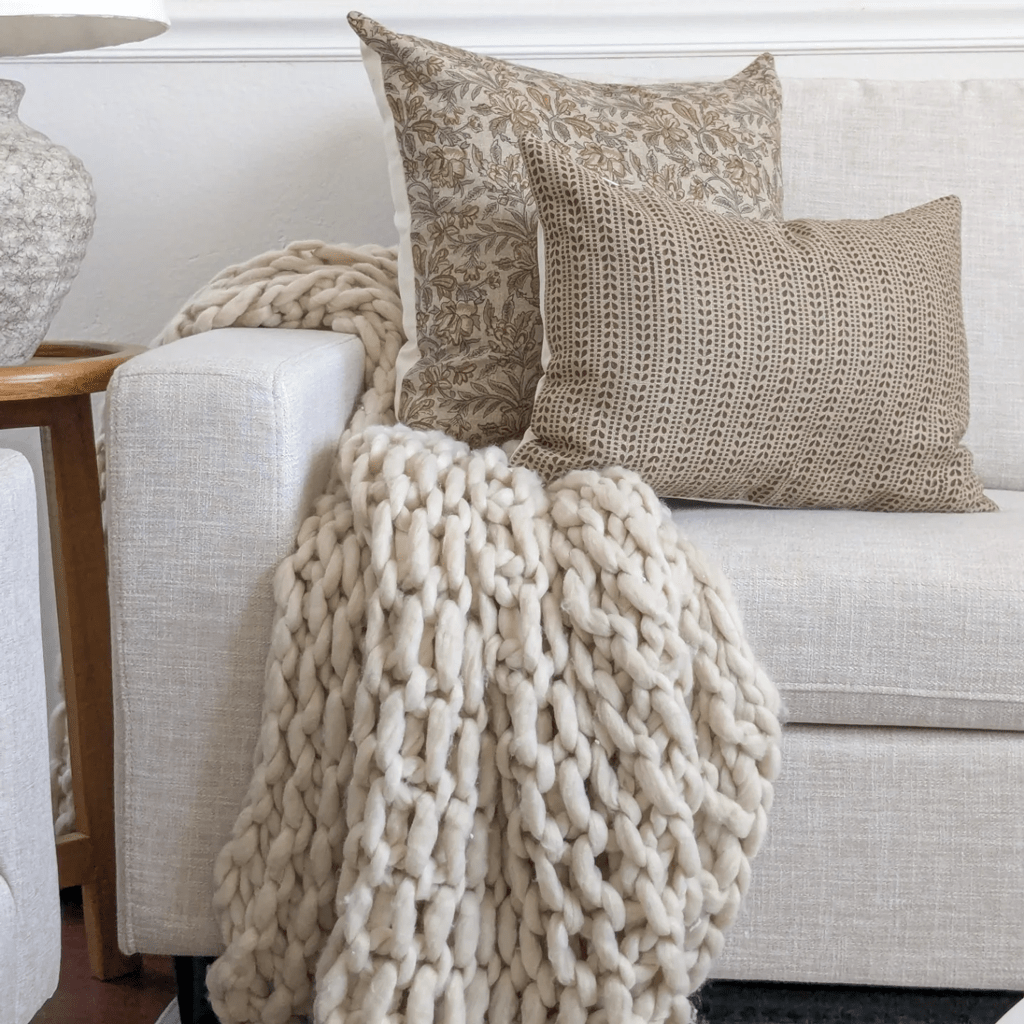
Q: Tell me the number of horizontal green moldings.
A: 0